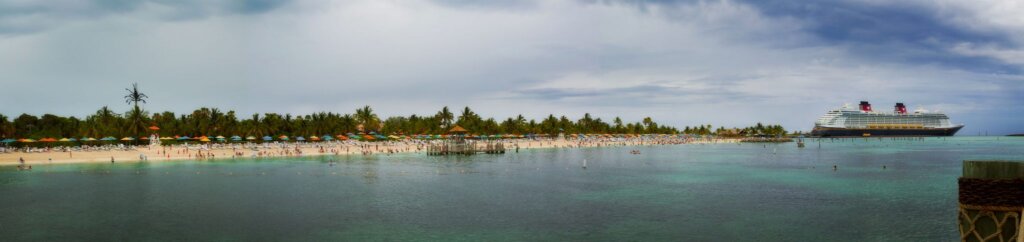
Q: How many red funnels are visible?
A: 2